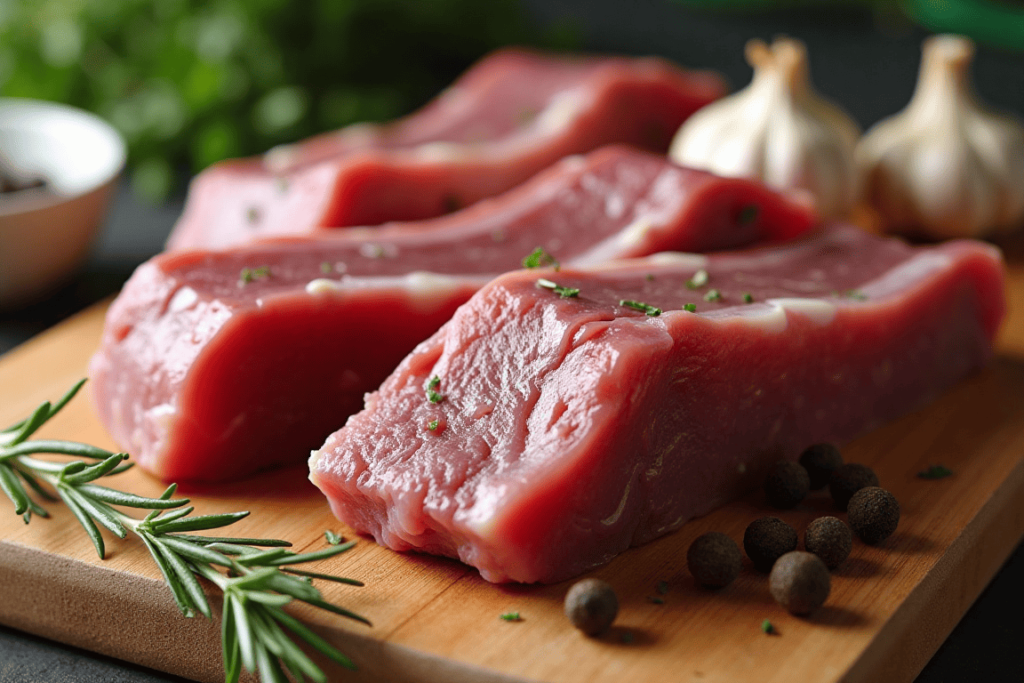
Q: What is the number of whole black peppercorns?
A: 9